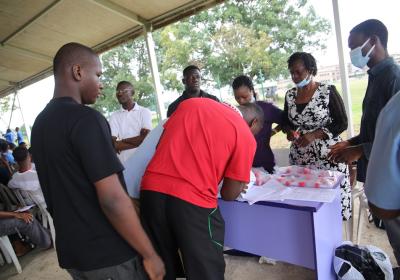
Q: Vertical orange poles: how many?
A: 0